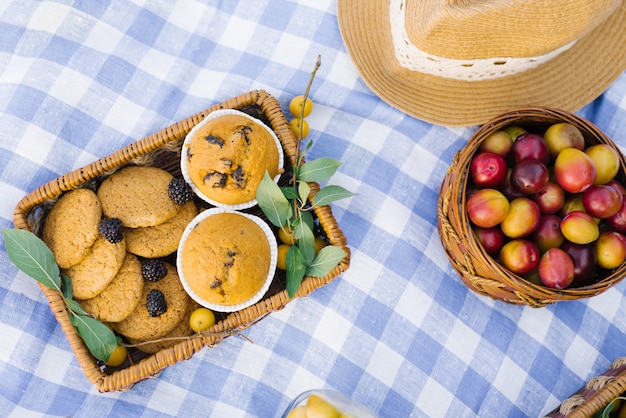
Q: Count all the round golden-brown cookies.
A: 7